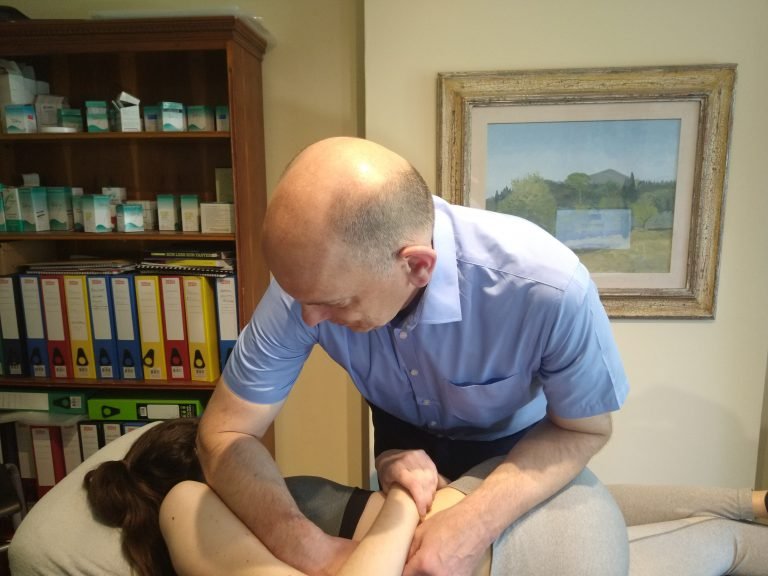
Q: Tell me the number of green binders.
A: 2